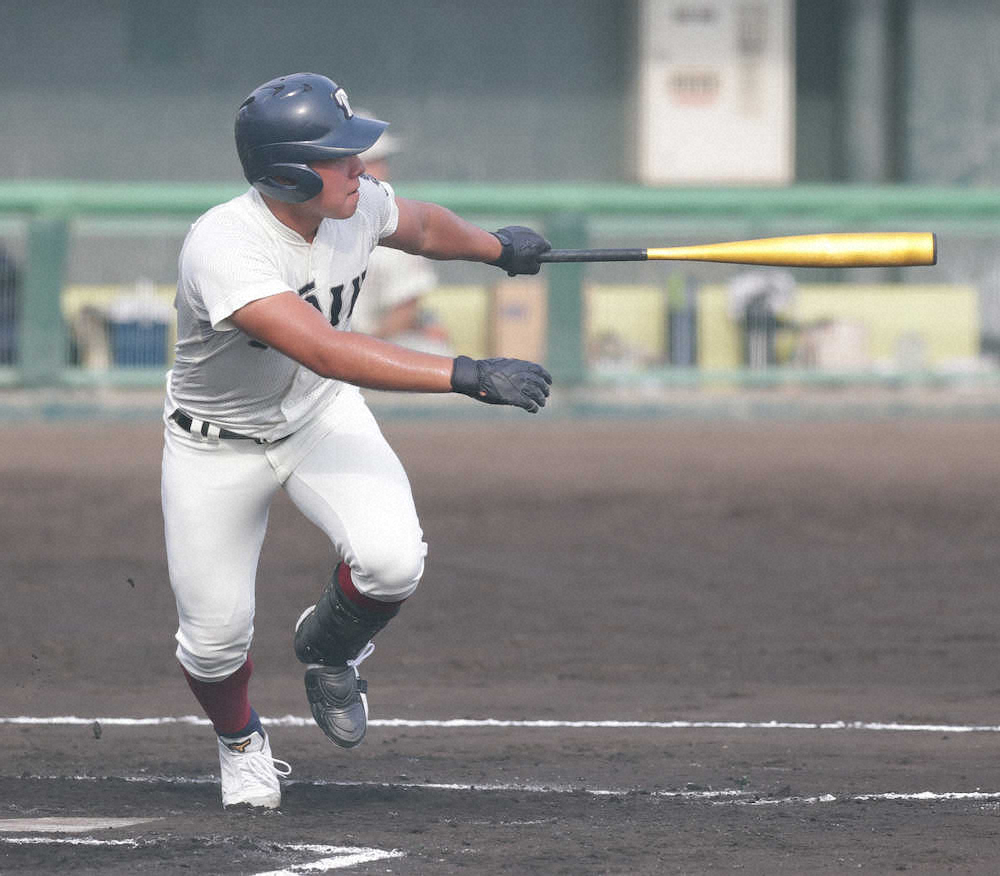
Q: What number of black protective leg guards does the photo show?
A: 1